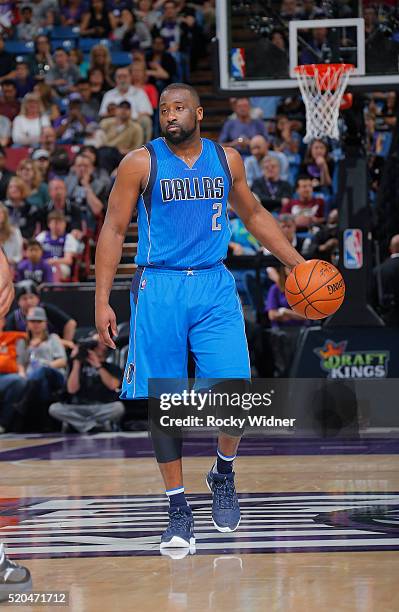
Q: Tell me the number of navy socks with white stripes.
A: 2